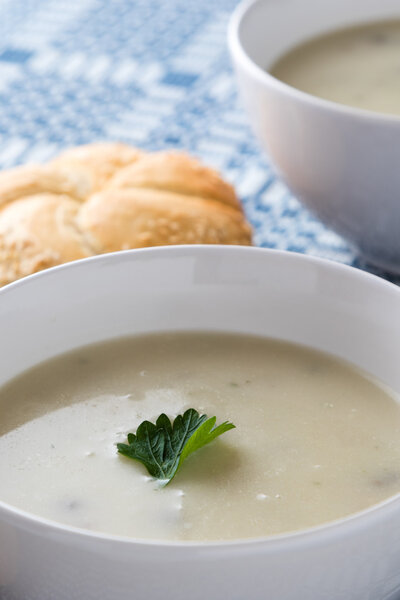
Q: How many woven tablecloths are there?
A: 1